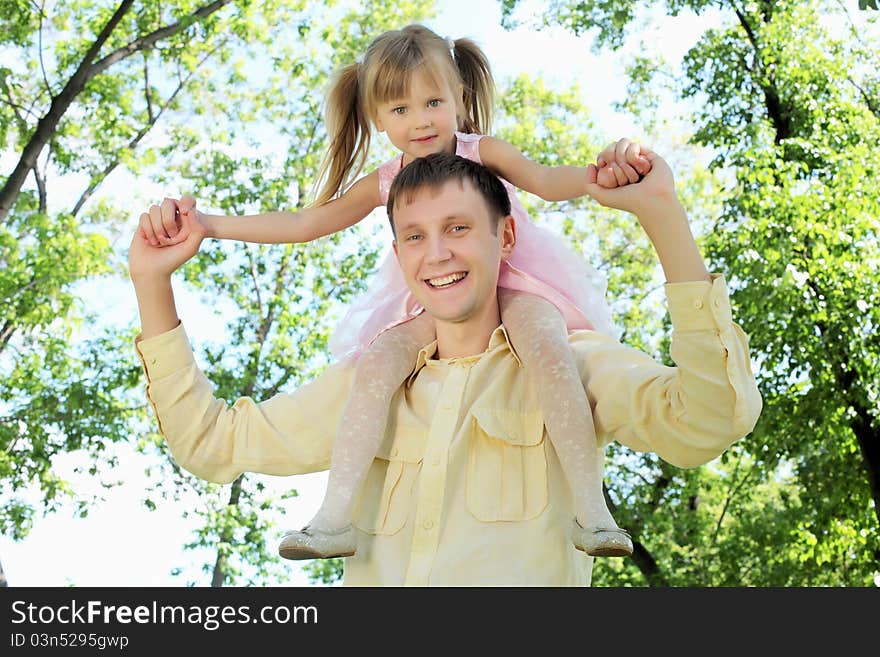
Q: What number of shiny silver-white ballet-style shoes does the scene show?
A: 2